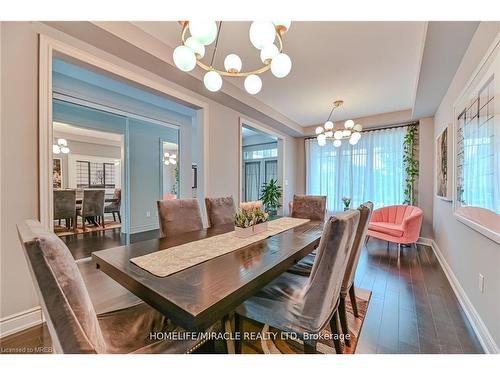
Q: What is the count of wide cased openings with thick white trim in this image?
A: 2